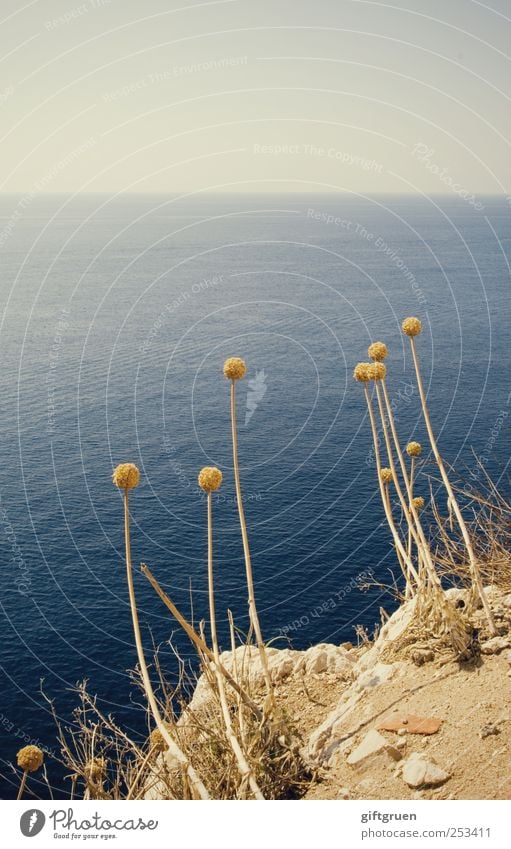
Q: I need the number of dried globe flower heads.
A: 13